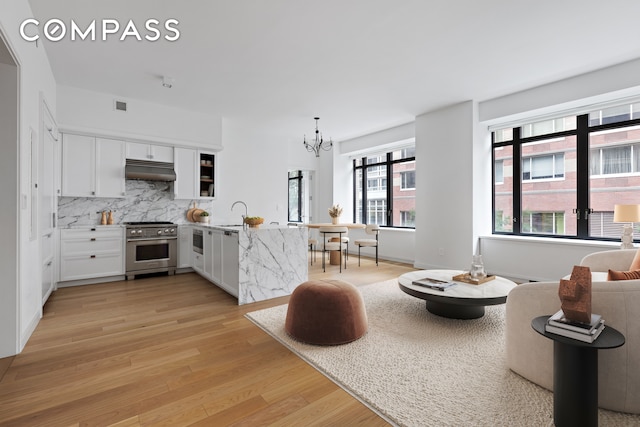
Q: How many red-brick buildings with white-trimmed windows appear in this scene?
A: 1